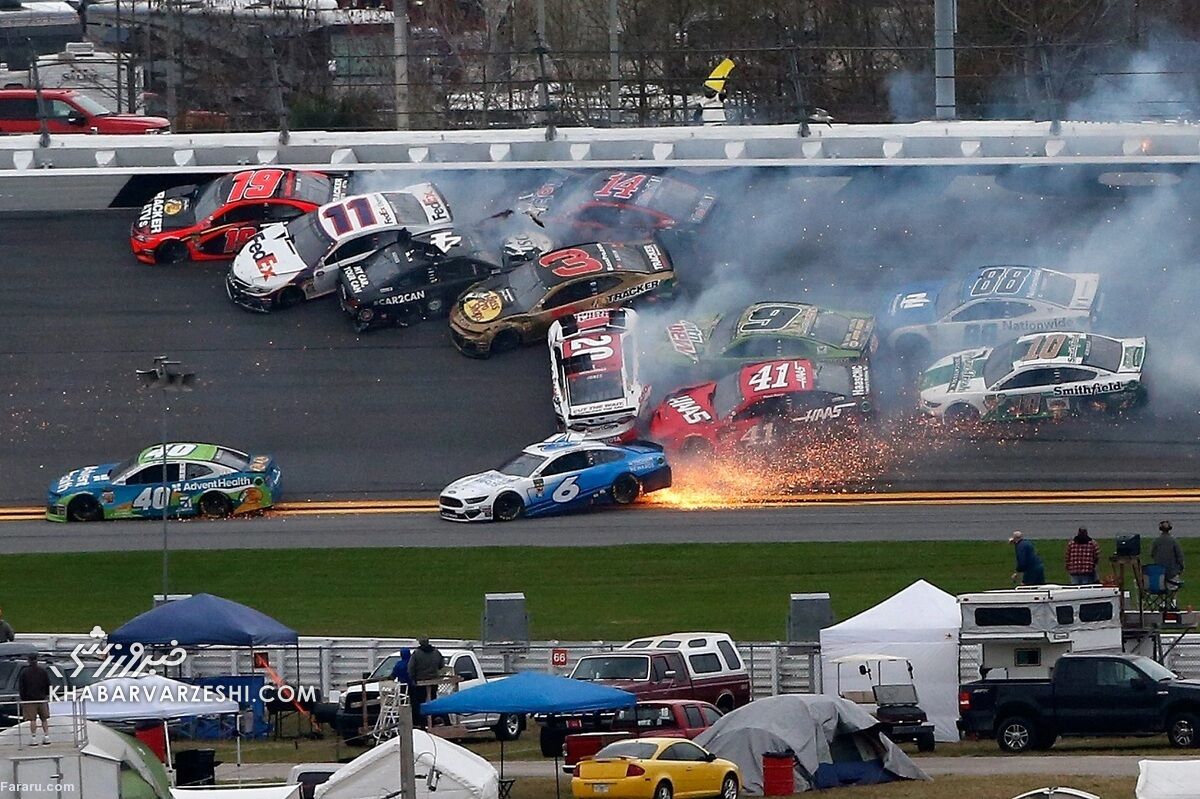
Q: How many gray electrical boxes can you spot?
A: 2